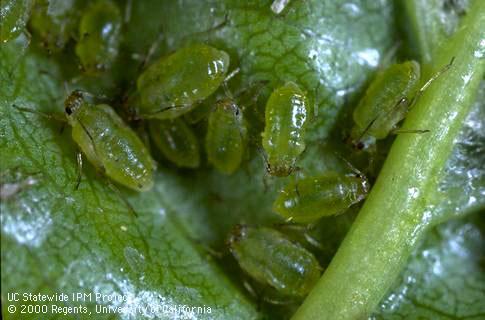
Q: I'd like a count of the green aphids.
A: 11